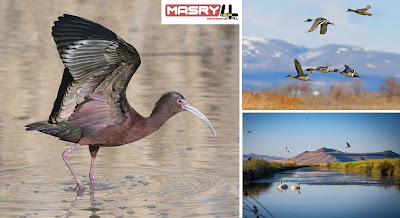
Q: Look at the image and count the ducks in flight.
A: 5